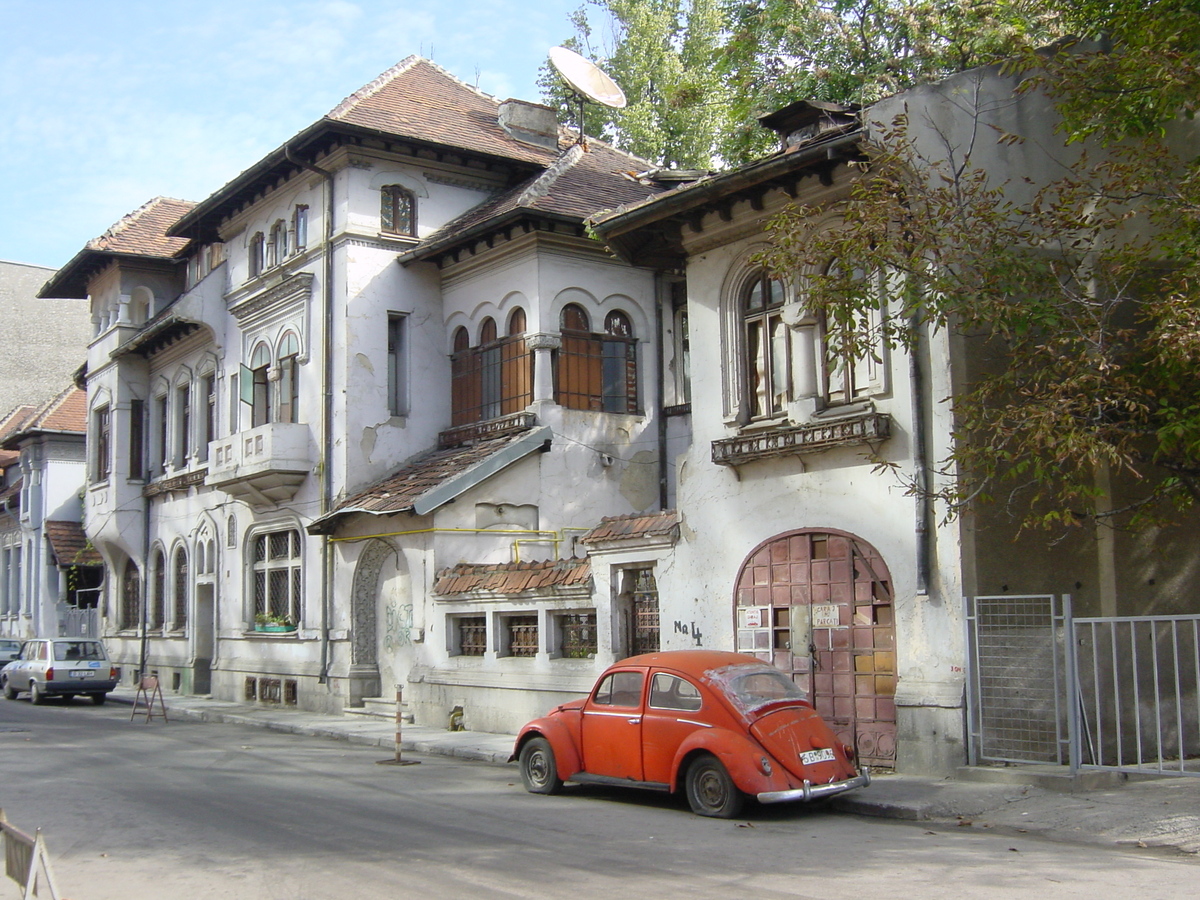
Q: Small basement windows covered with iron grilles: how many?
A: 3